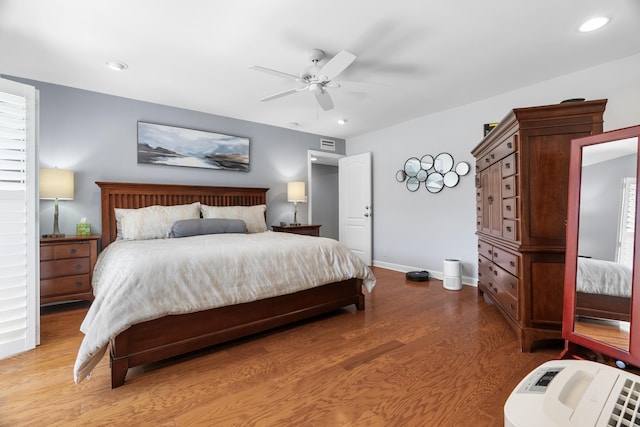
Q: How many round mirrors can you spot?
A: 9